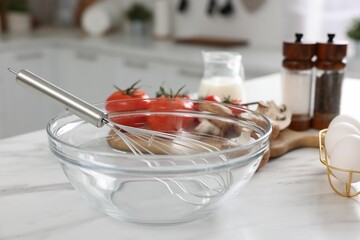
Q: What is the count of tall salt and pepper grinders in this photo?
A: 2